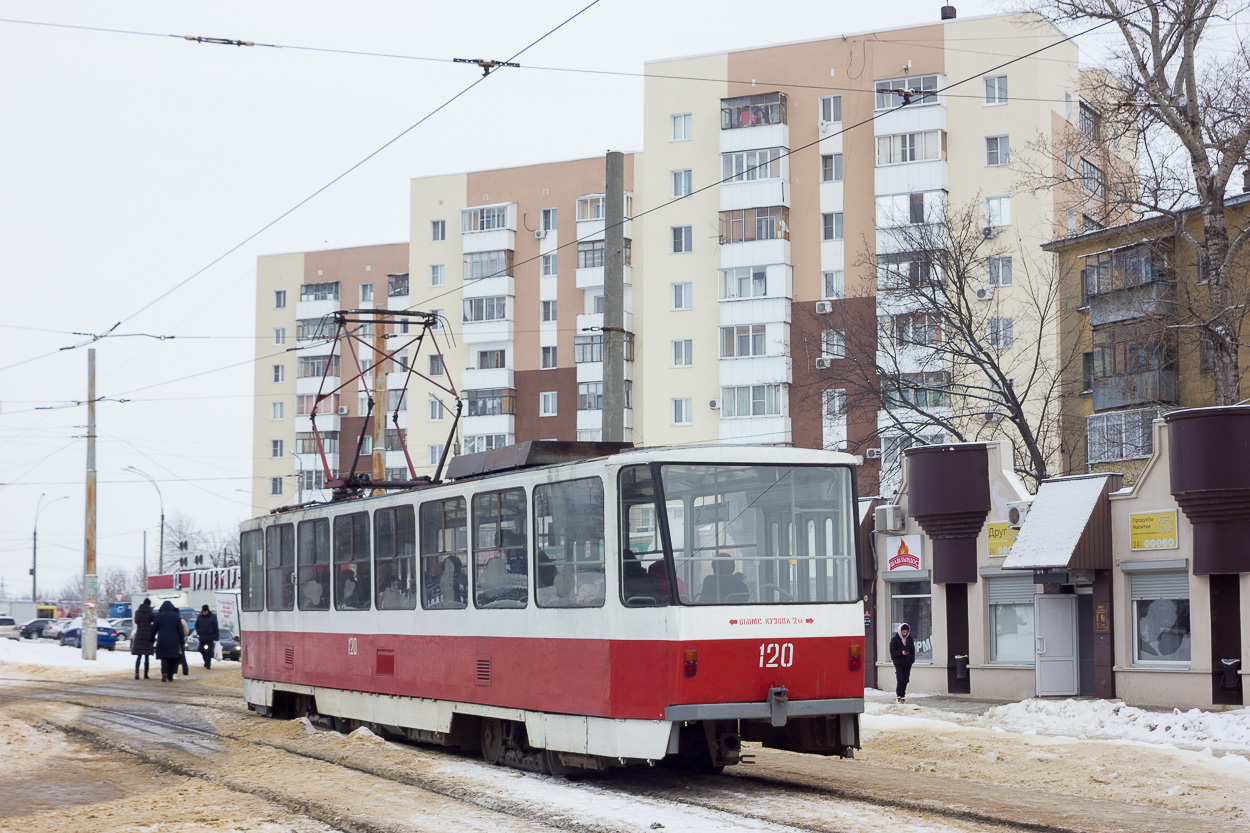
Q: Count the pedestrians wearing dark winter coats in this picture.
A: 4